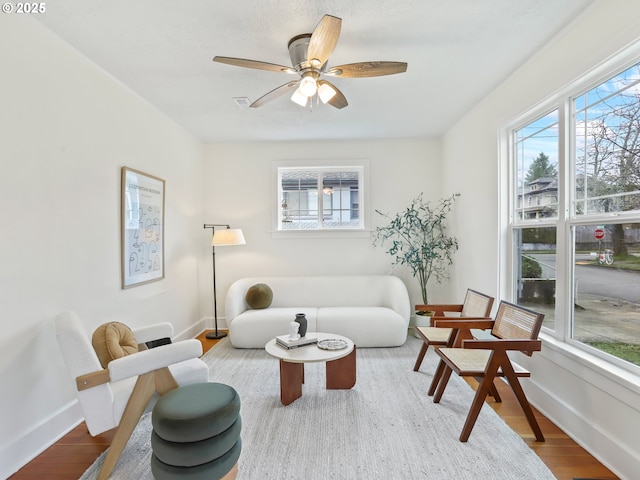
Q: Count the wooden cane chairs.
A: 2